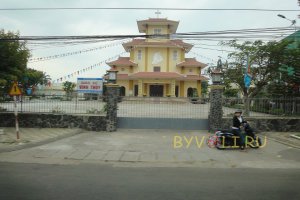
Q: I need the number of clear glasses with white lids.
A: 0